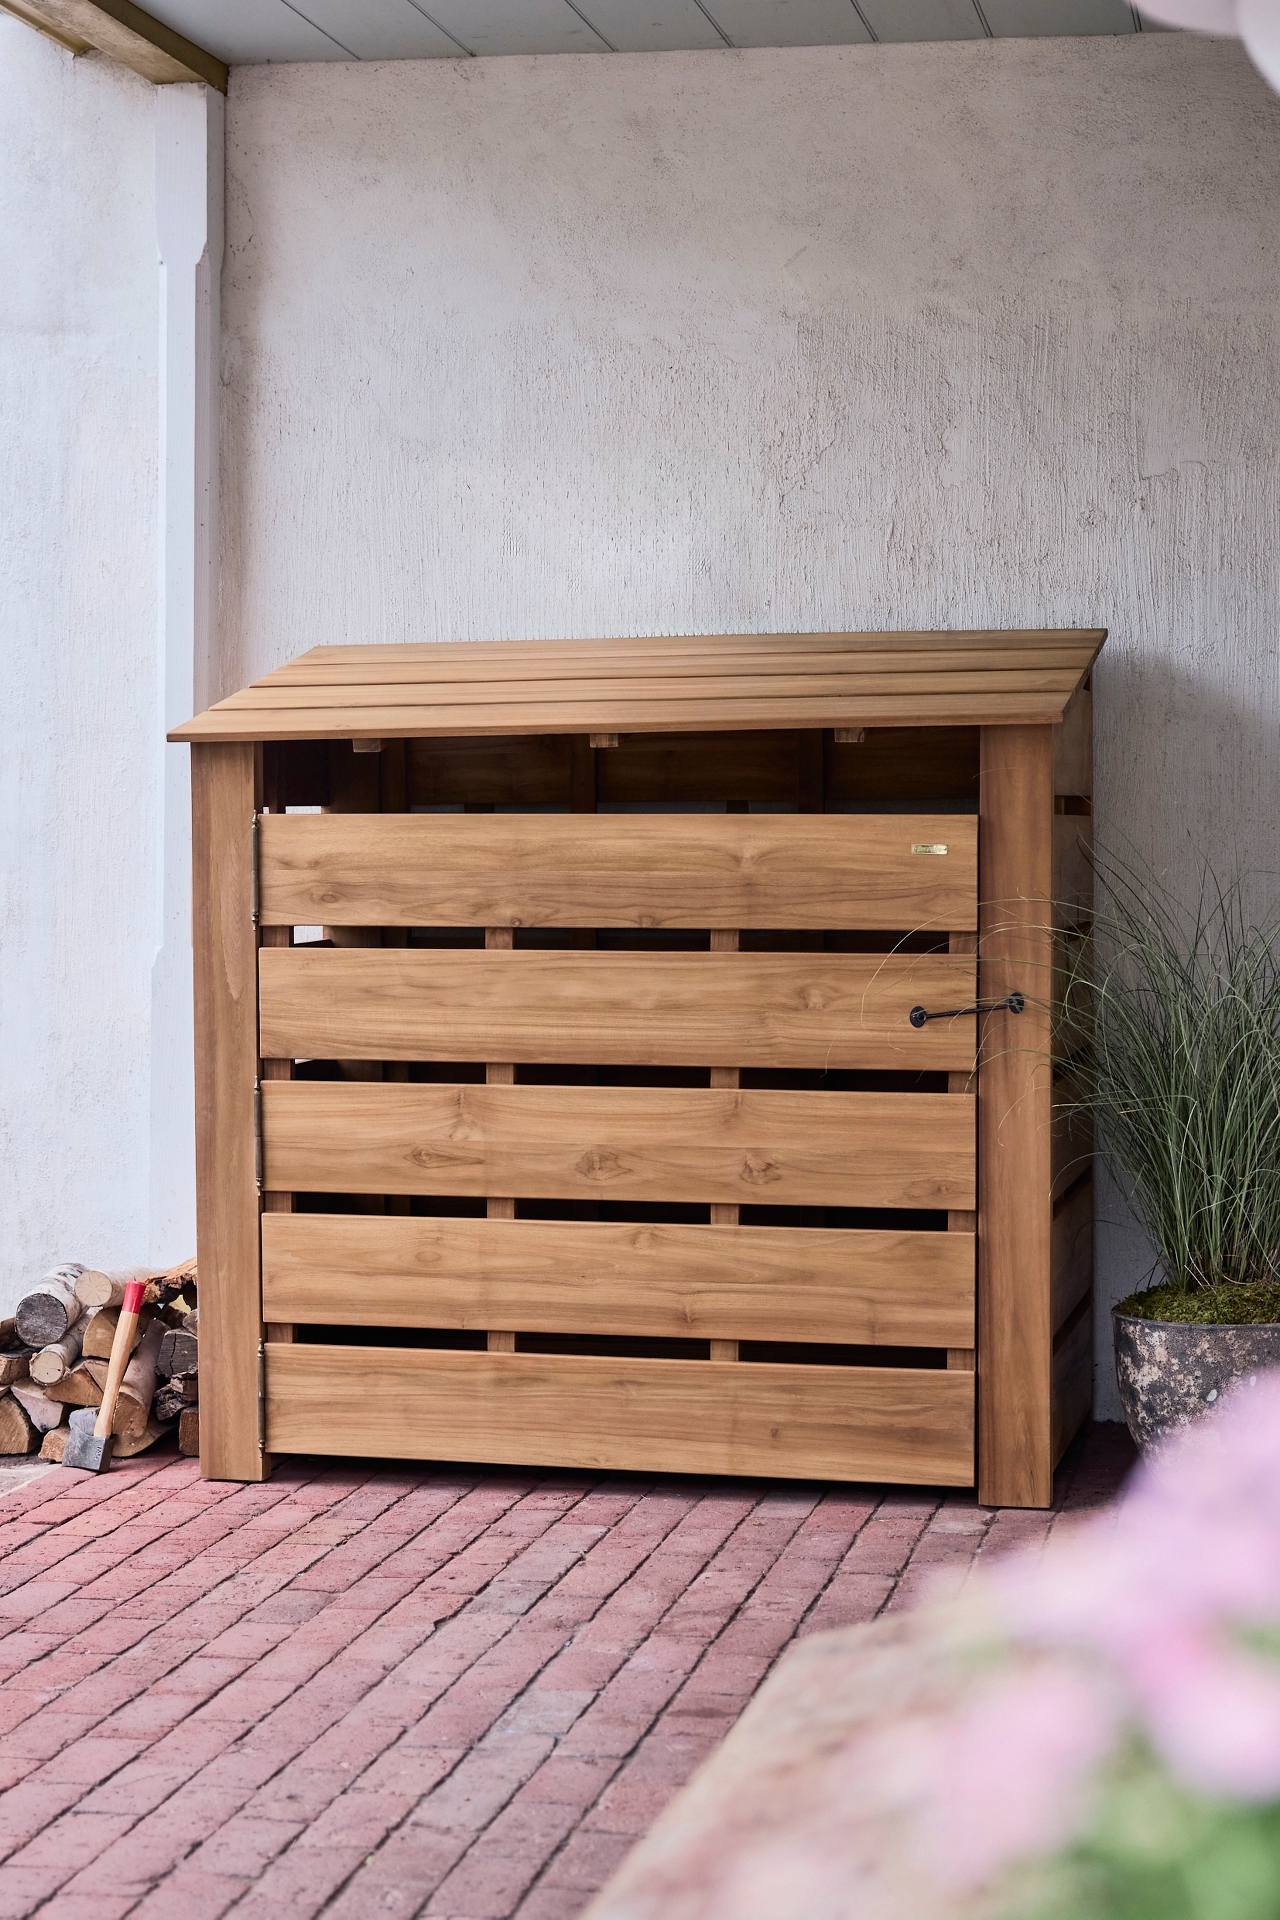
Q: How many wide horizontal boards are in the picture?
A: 5